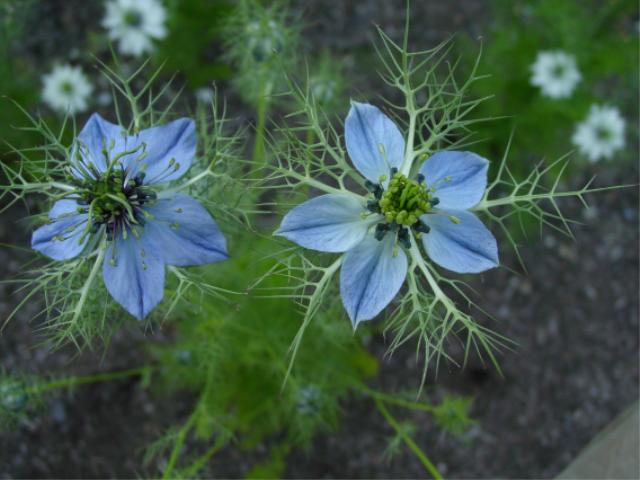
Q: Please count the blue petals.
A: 10